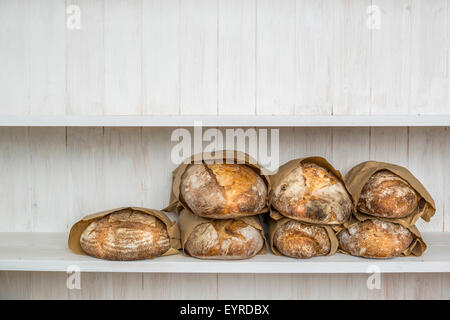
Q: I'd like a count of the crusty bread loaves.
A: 7